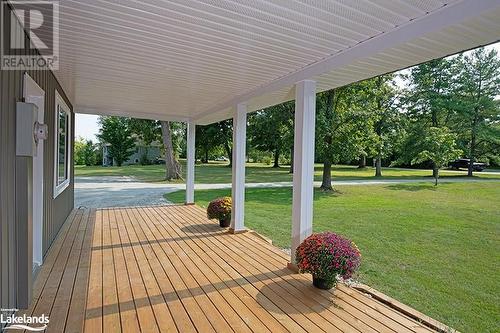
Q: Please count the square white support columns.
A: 3